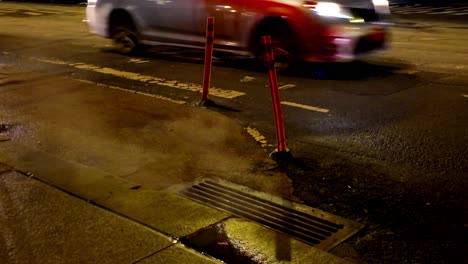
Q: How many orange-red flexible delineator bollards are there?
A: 2